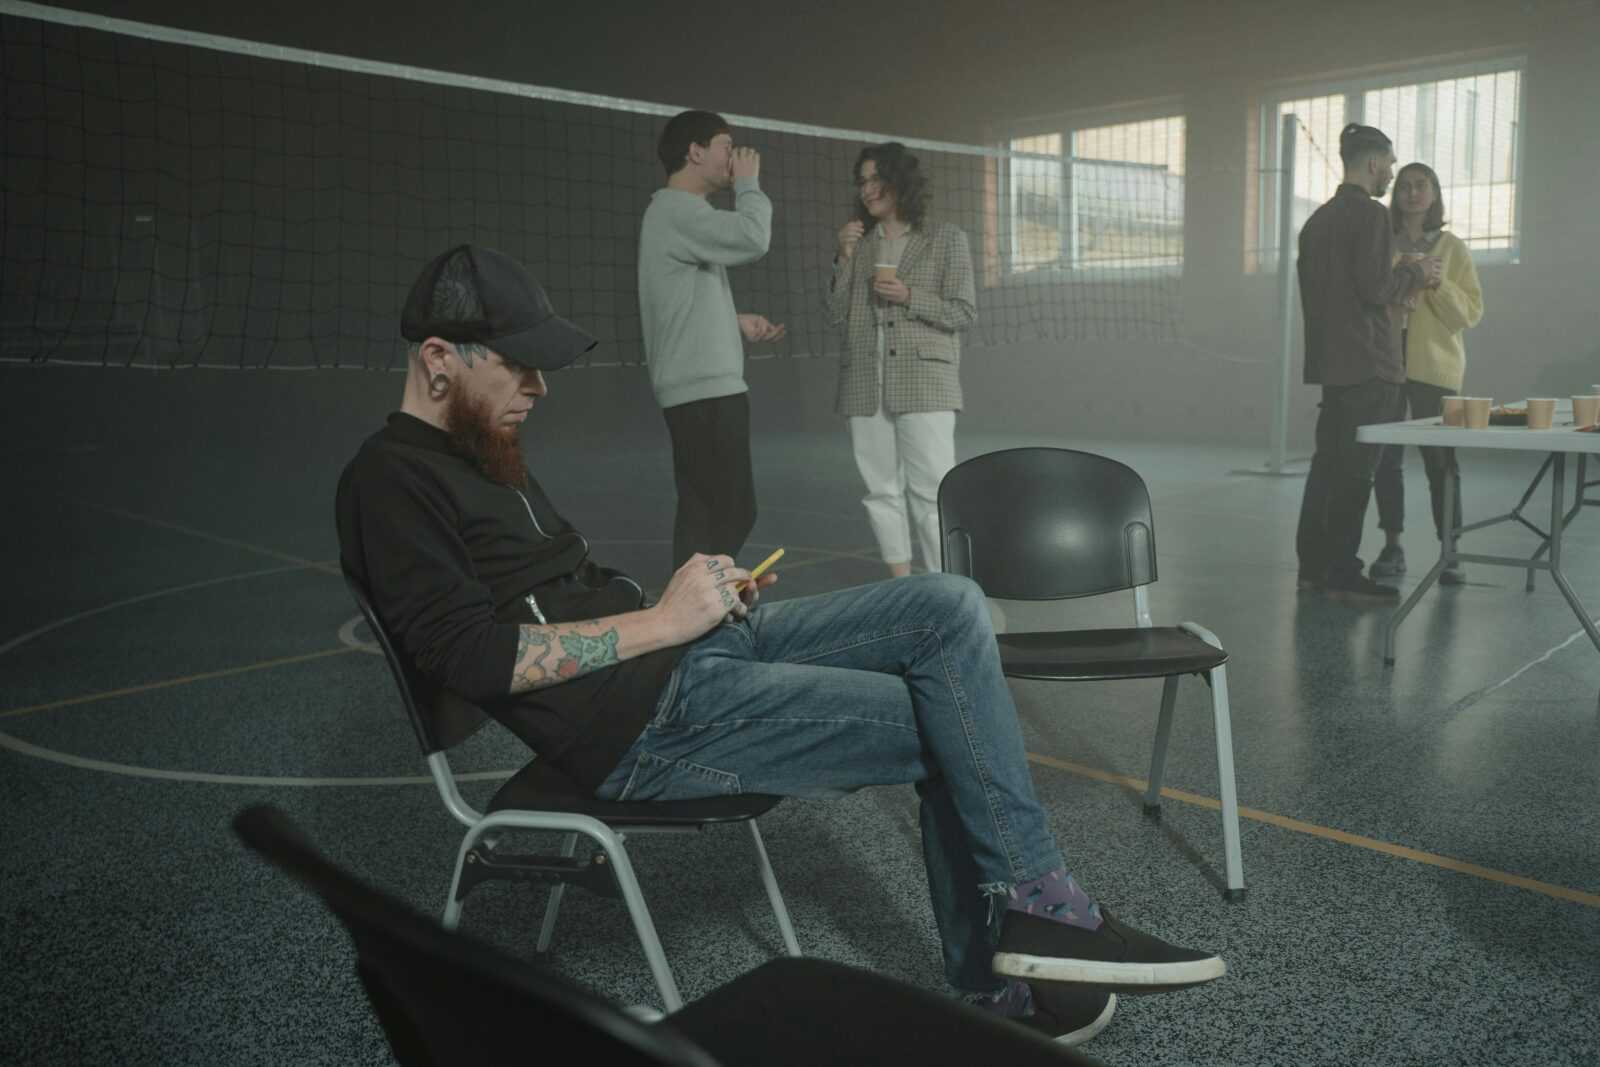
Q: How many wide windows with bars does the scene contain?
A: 2